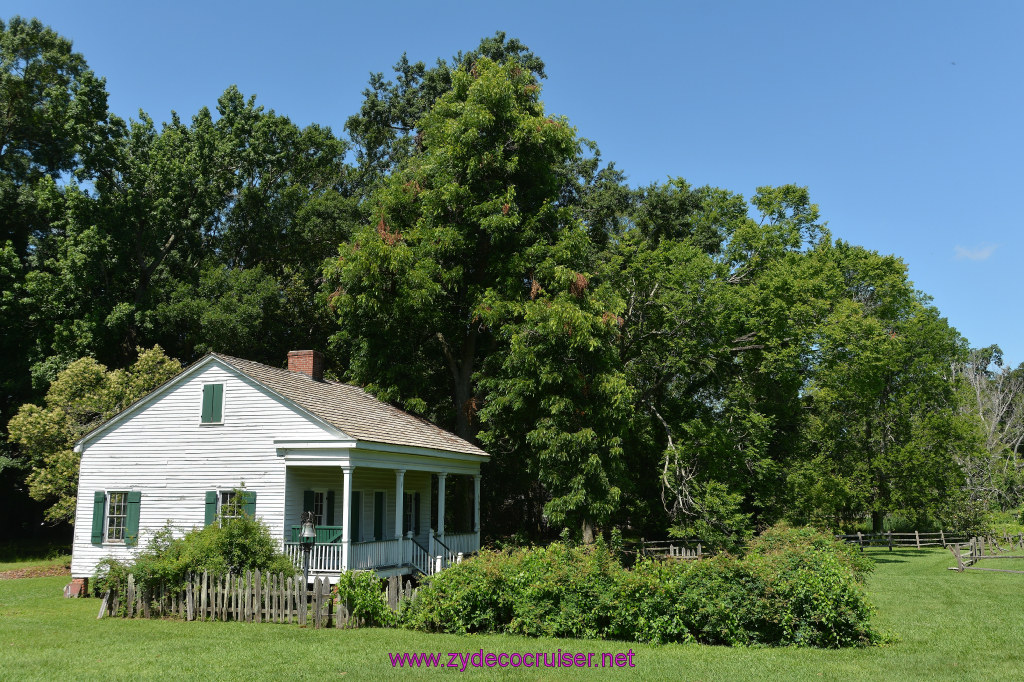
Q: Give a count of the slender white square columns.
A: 4